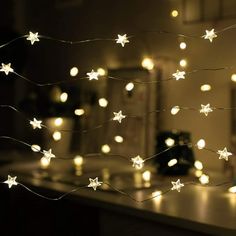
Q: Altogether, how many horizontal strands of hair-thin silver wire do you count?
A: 5